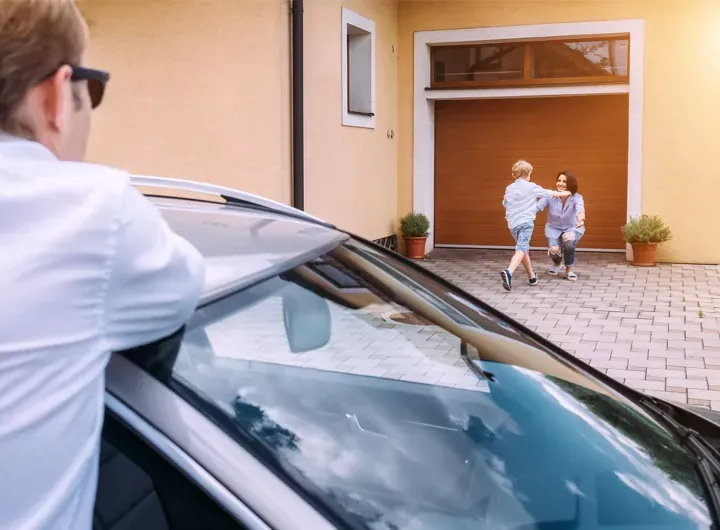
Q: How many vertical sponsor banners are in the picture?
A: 0